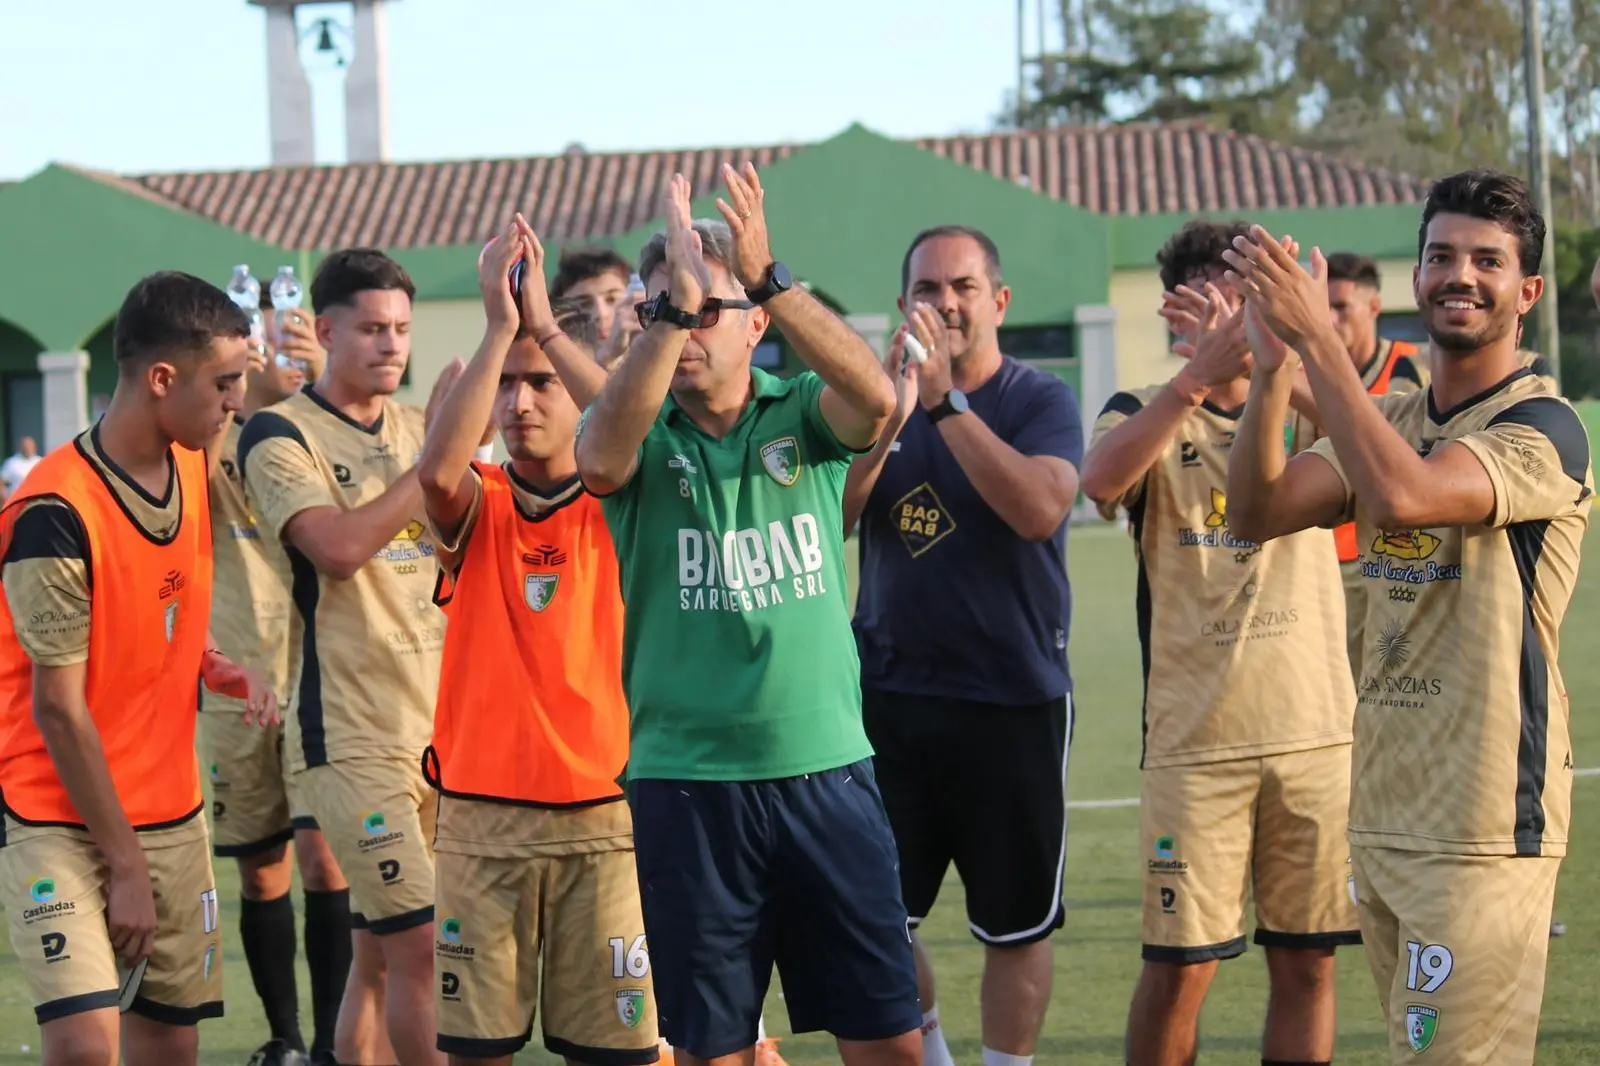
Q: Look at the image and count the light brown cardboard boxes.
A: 0